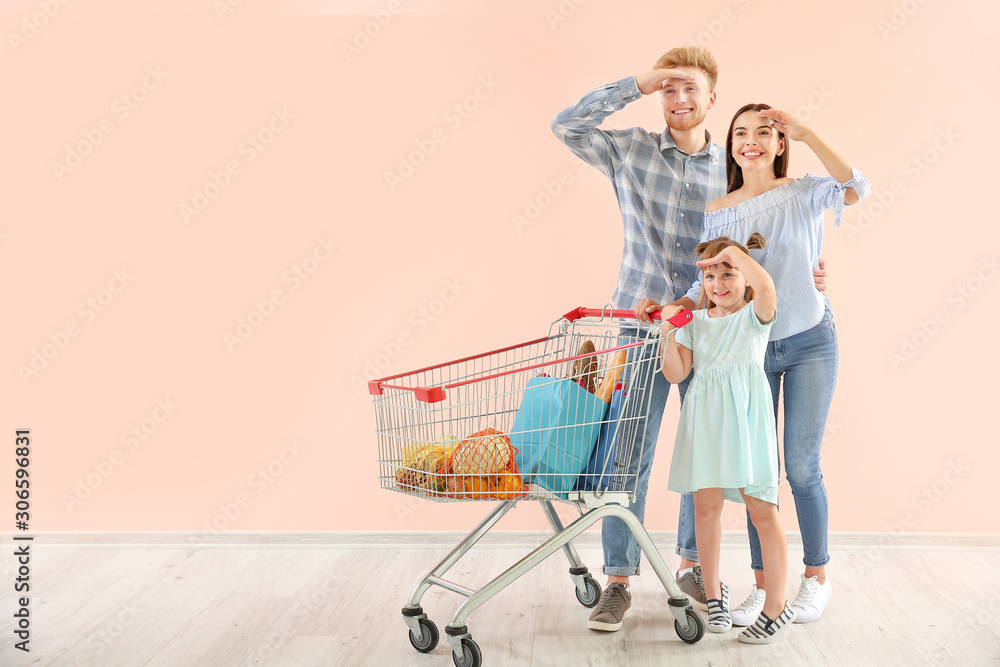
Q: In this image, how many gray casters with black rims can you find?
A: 4